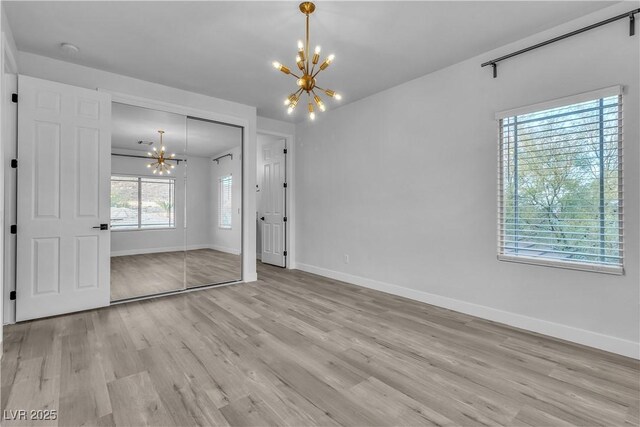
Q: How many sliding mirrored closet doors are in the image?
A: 2